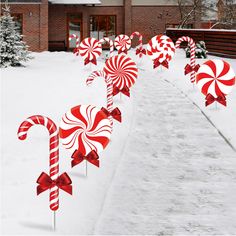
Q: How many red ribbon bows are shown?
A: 11